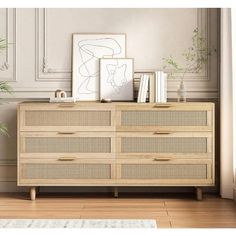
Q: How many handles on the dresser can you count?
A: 6